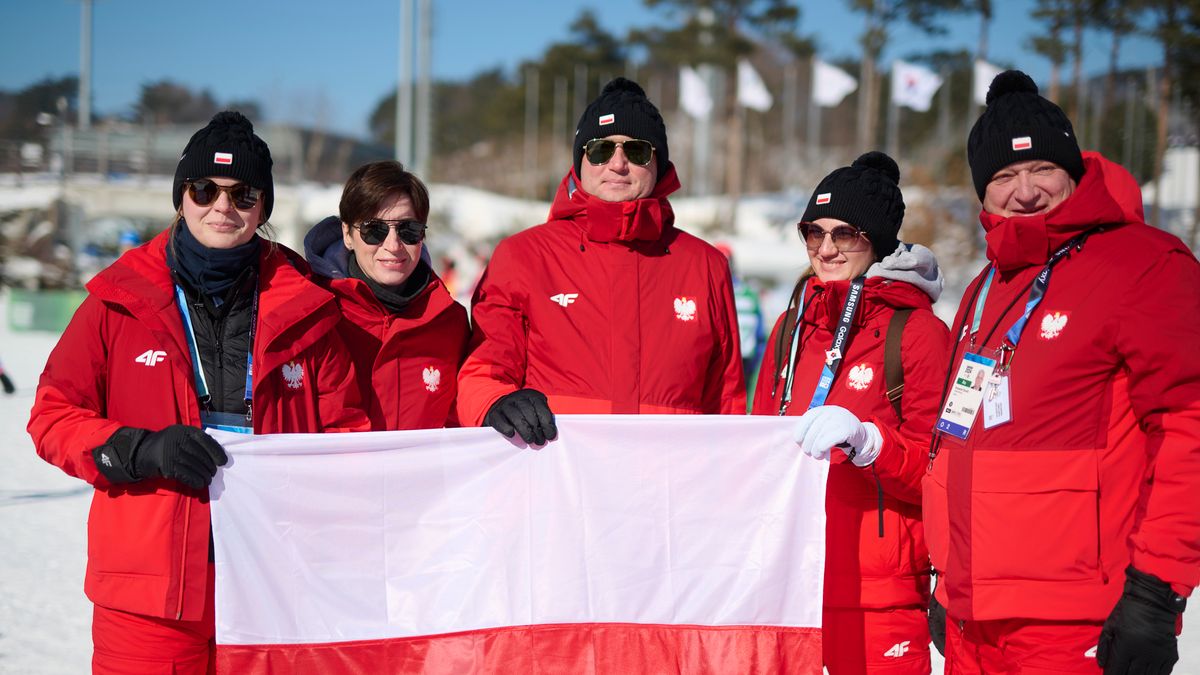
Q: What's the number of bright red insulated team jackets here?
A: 5